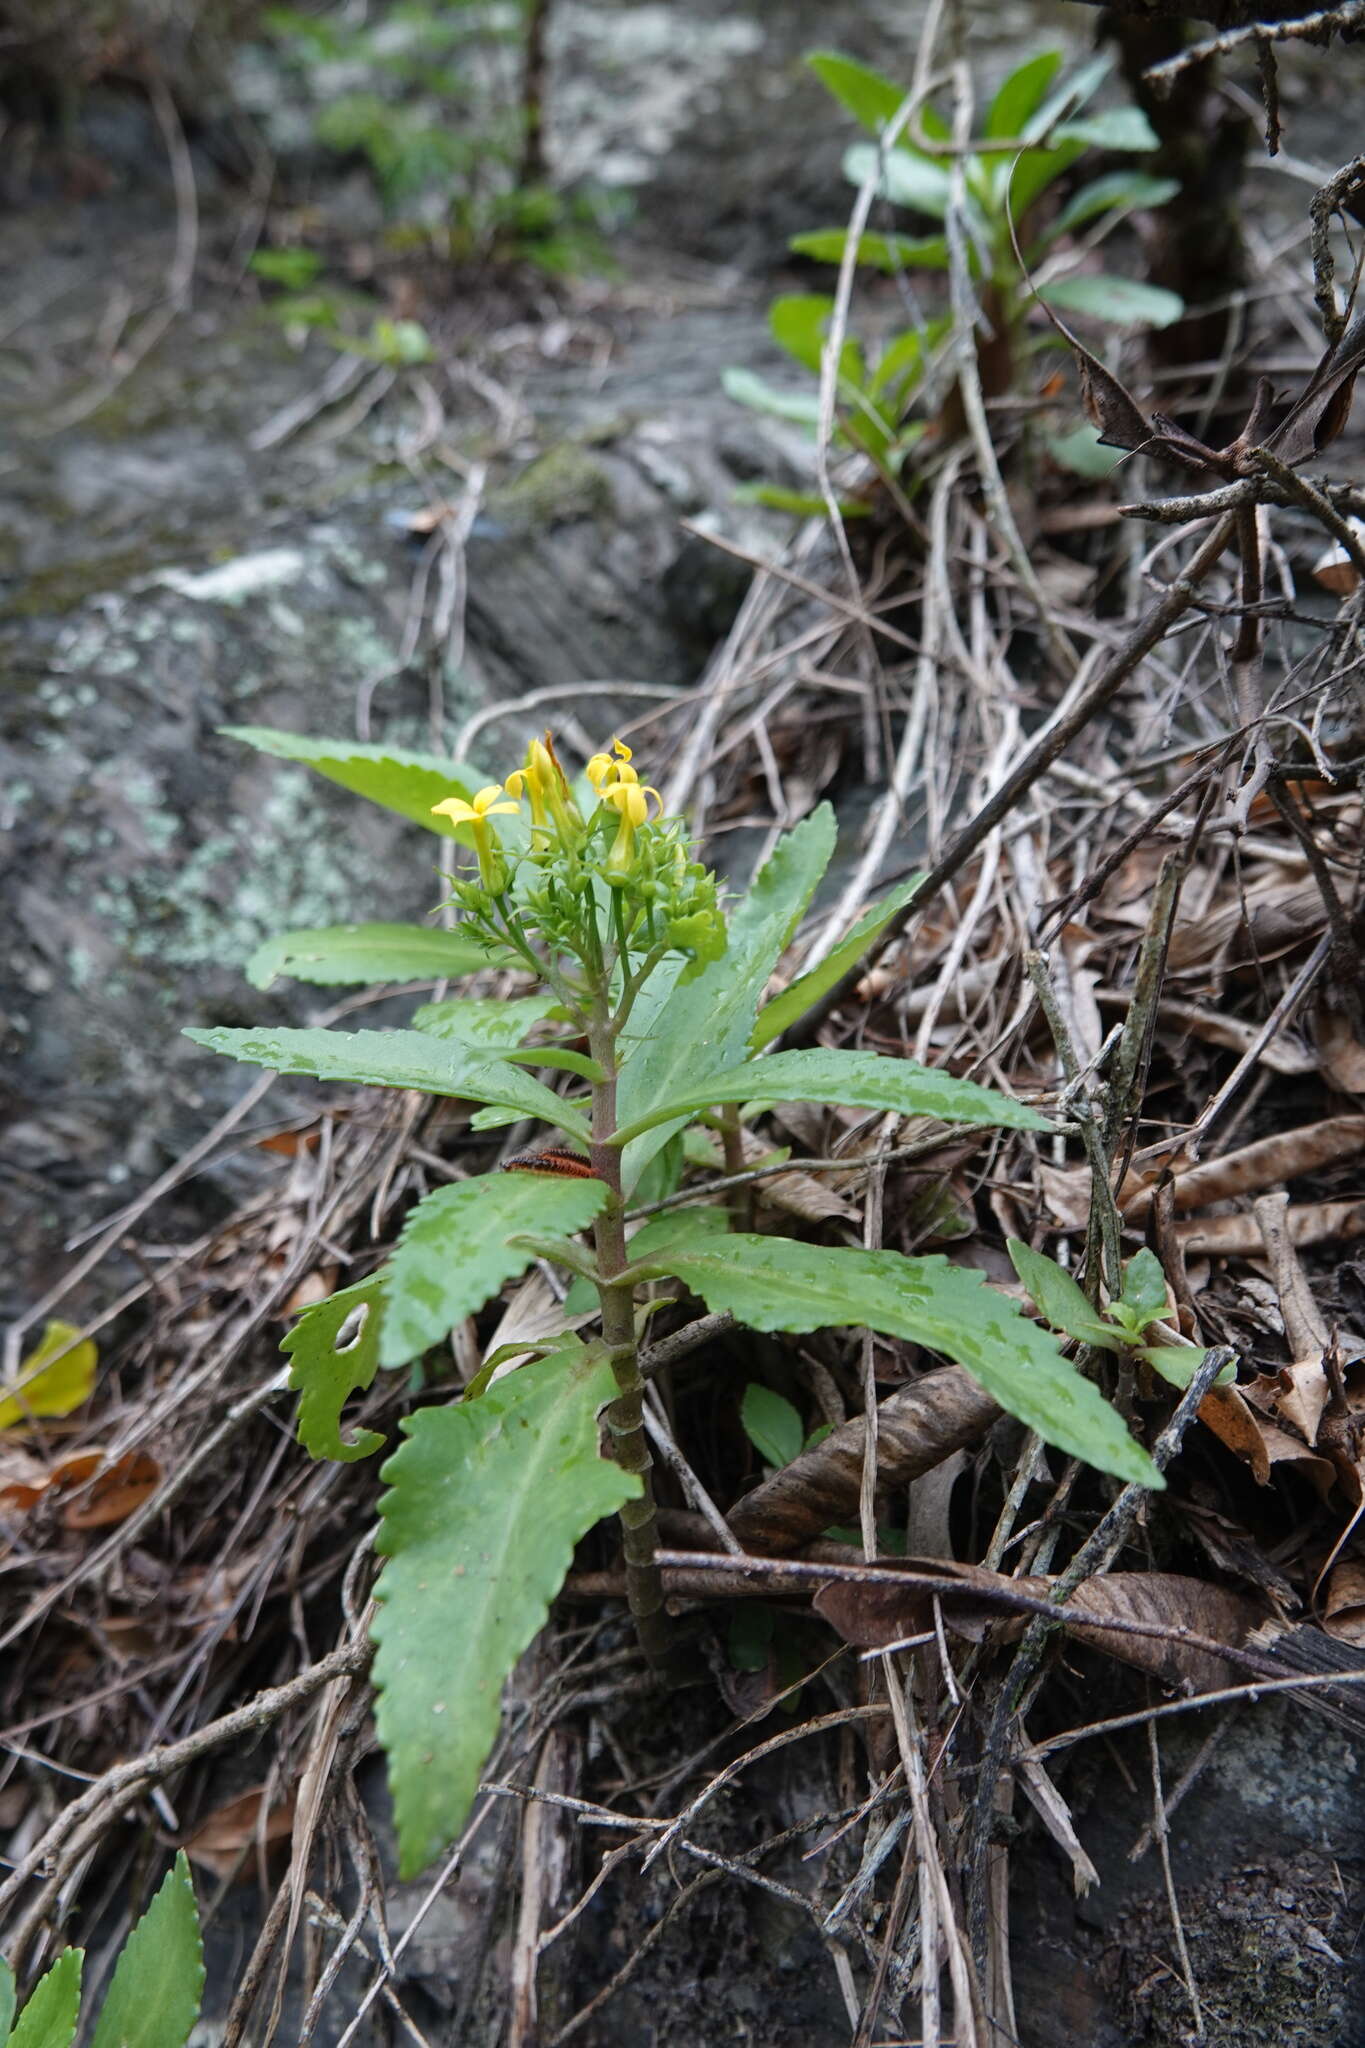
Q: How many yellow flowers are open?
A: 4